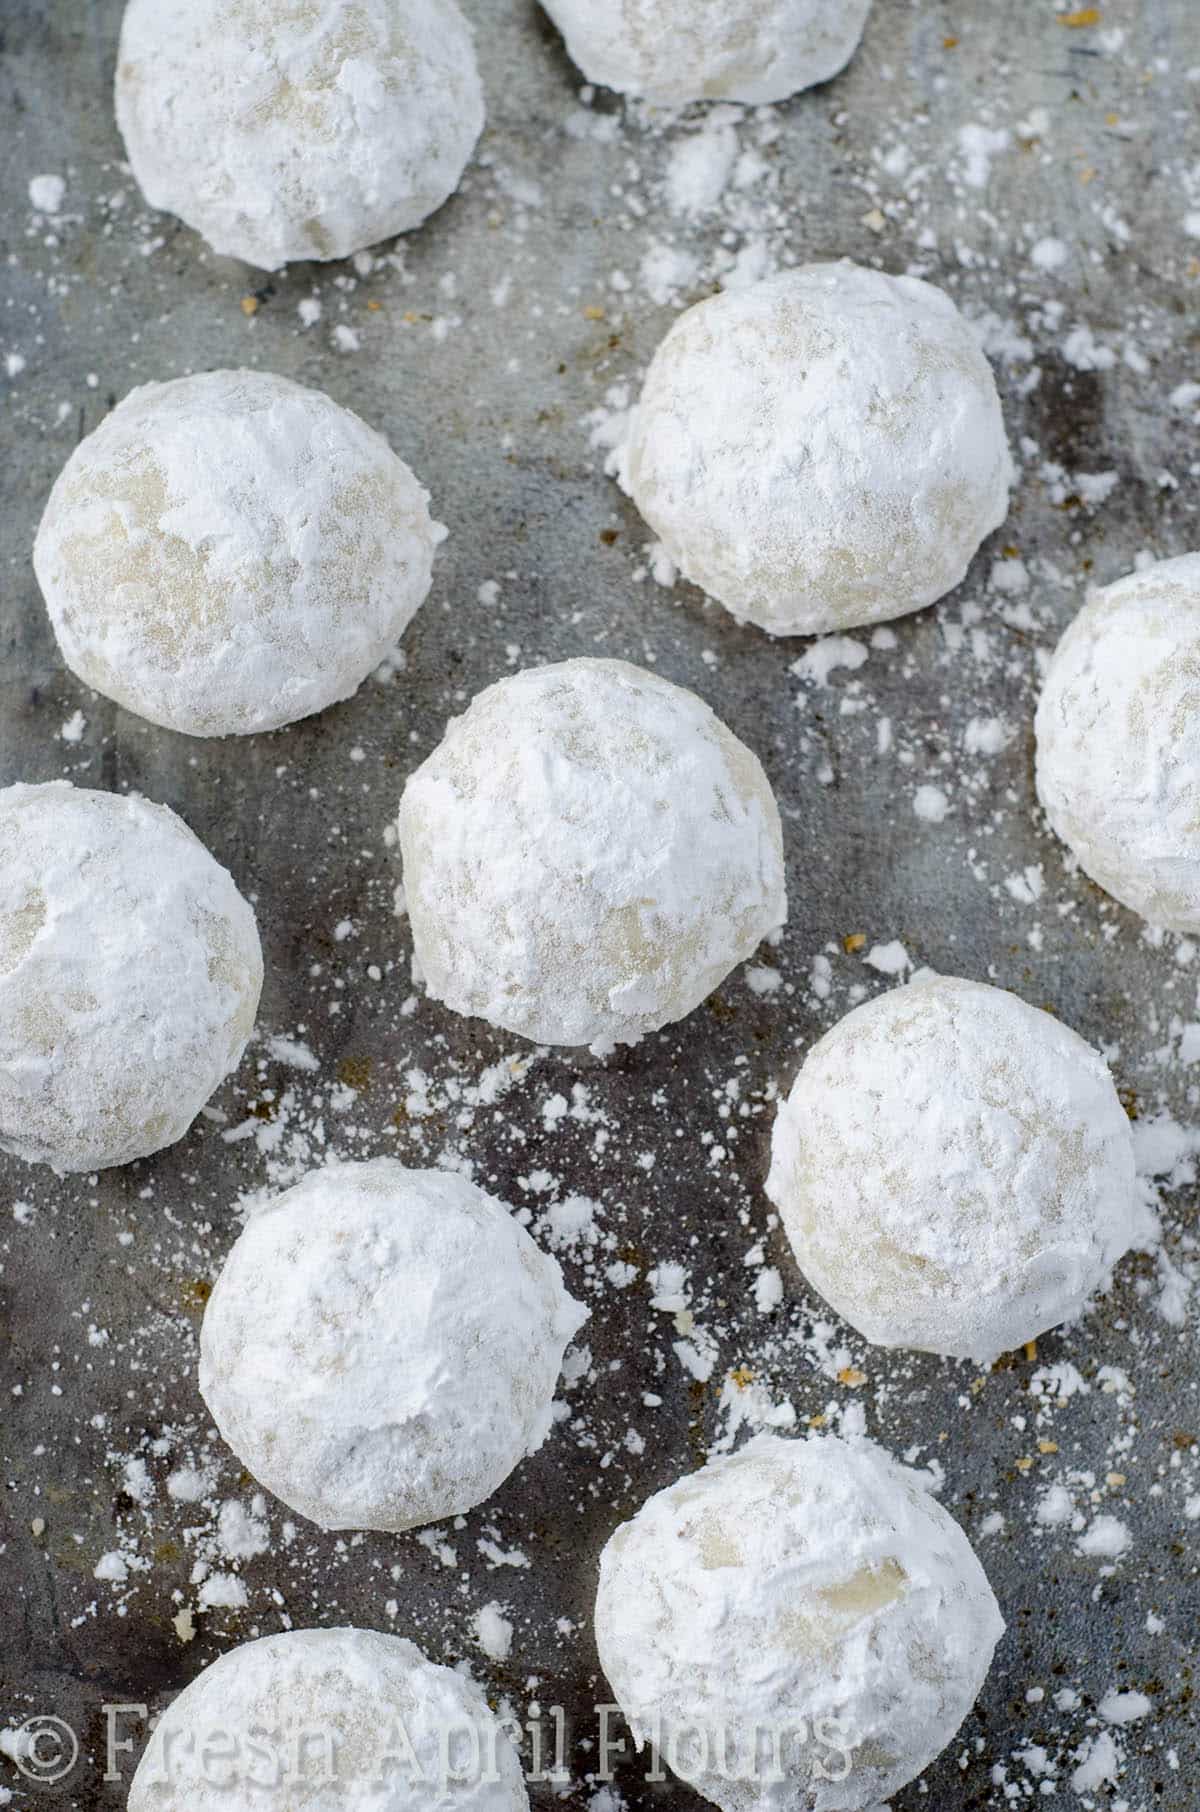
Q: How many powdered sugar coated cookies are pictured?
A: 11